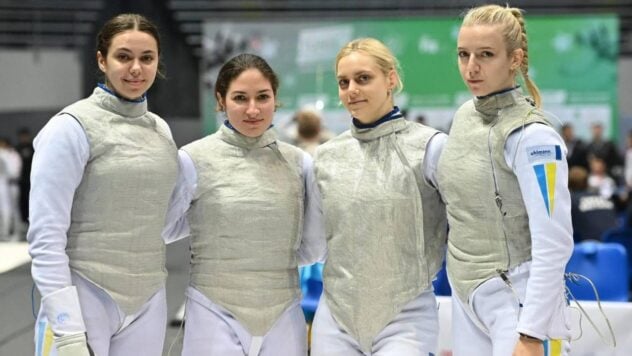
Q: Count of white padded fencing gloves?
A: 1